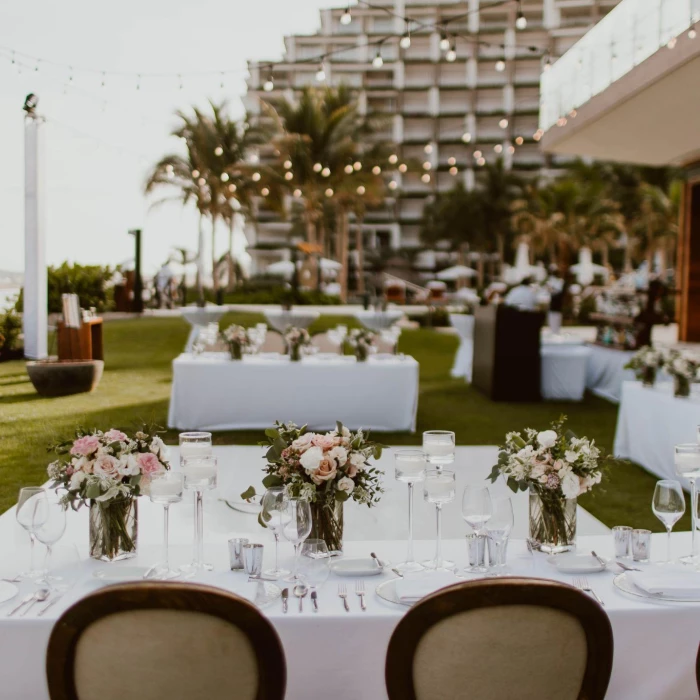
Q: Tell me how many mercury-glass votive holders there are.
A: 6